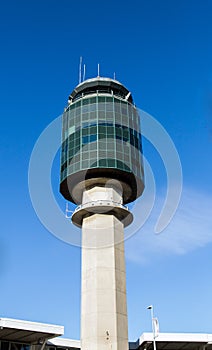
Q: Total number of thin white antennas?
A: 4